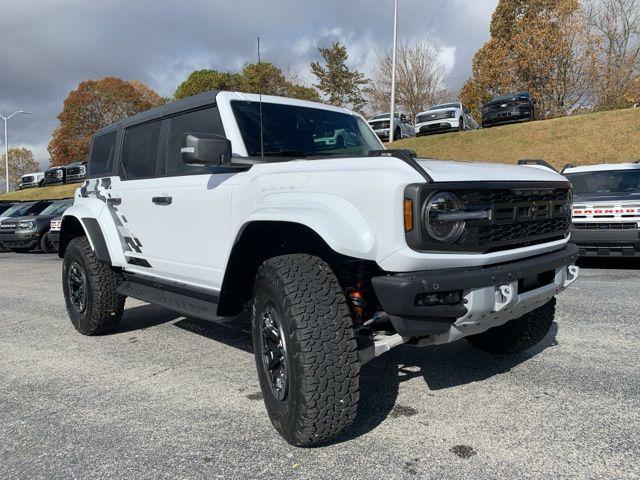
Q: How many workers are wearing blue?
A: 0